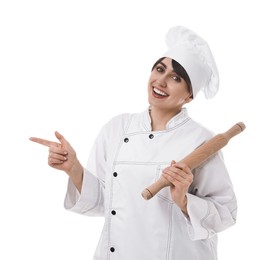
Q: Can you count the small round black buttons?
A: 5